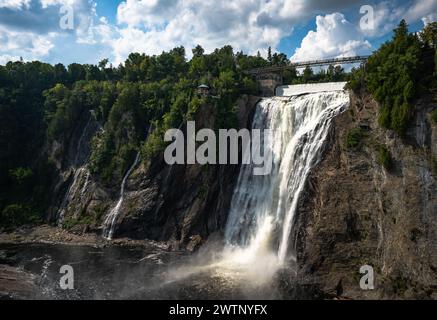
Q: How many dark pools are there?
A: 1